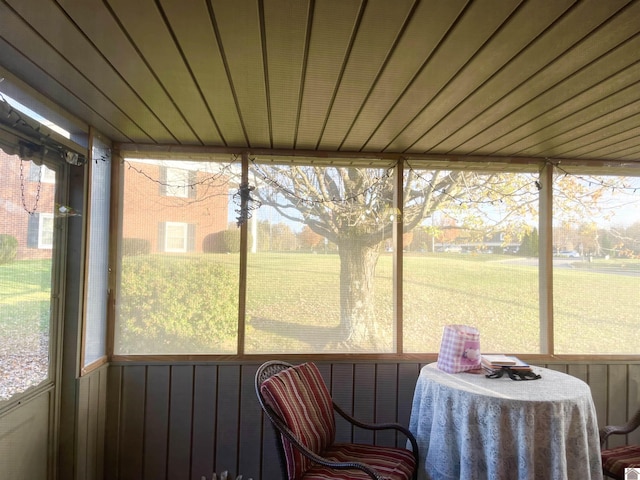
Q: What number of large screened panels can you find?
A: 4